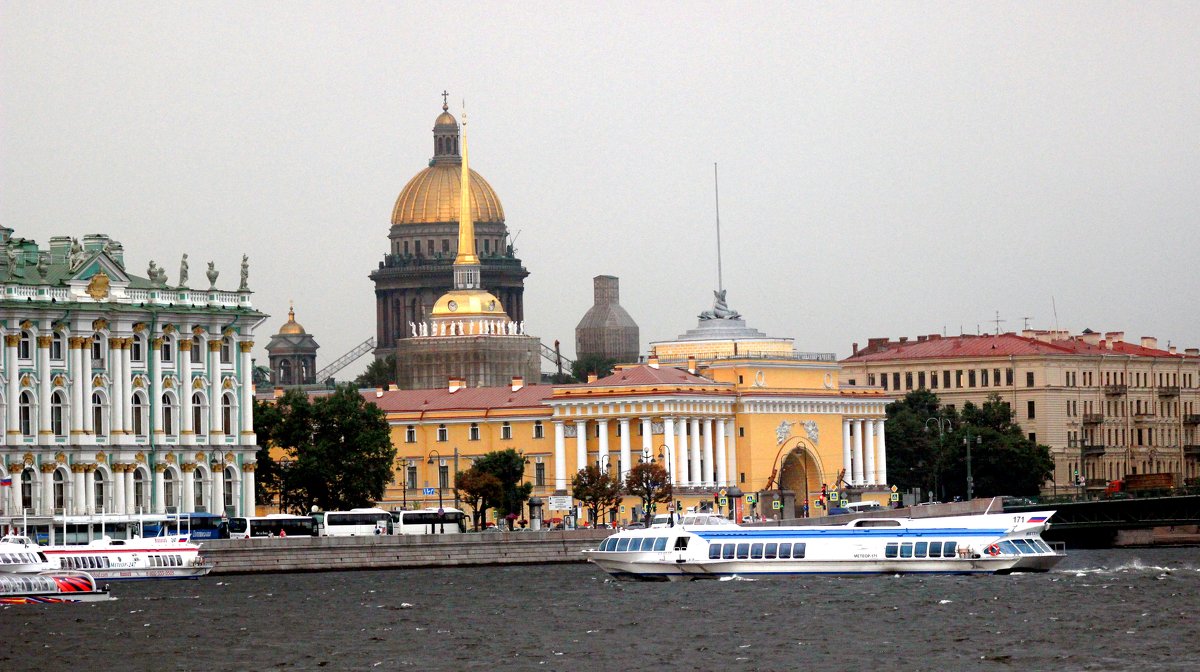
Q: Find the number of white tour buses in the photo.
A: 3